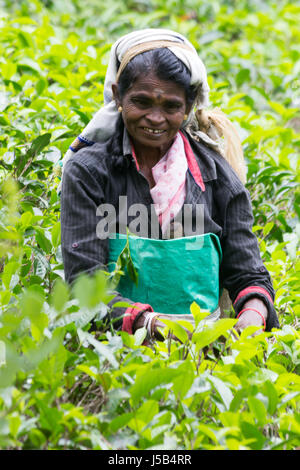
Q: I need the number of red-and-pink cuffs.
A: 2